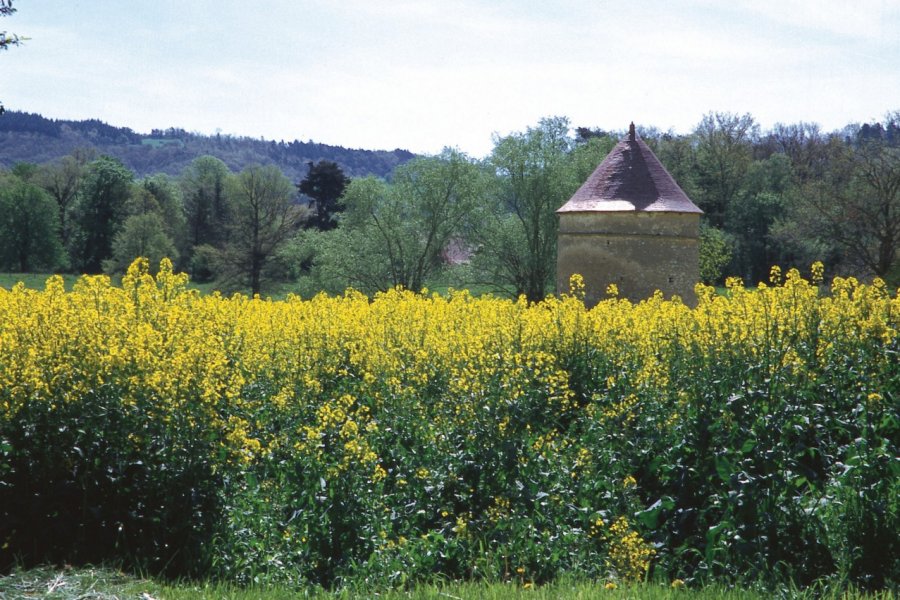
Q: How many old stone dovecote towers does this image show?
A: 1